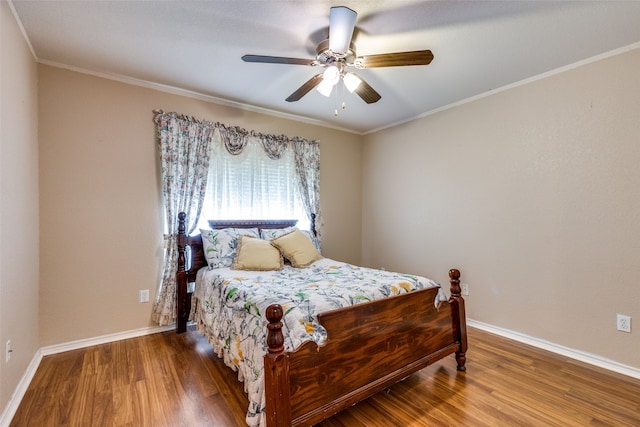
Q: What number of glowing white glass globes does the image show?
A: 3